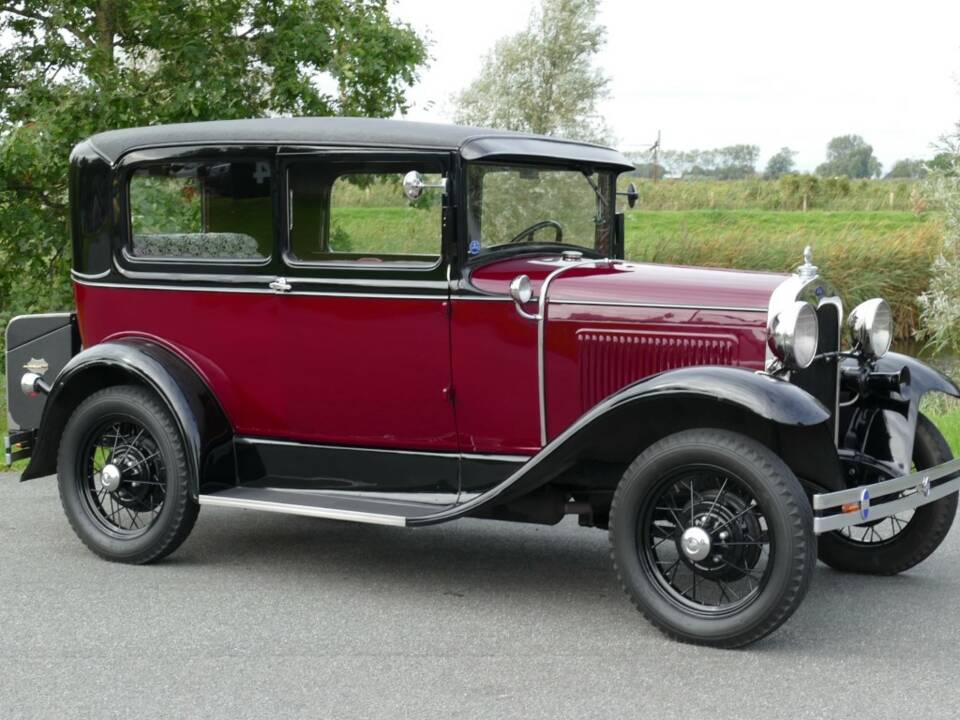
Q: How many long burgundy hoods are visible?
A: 1